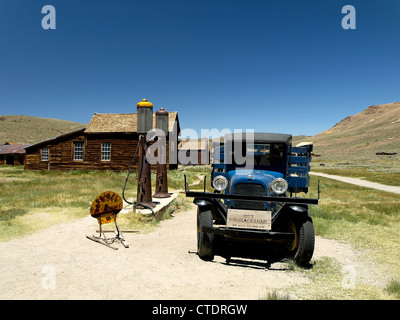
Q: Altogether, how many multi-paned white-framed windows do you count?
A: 3